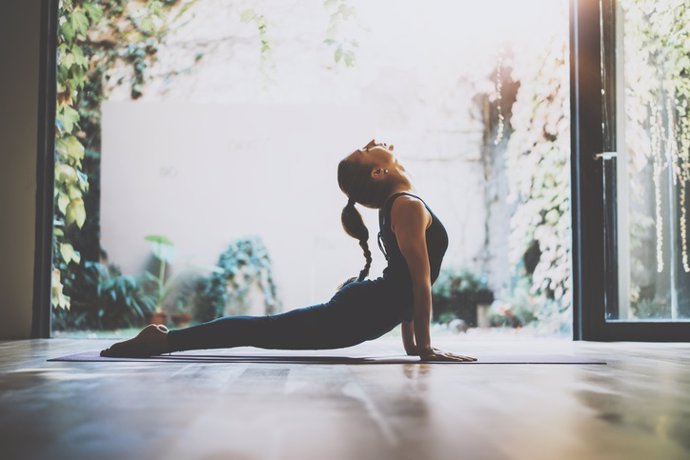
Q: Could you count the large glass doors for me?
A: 1